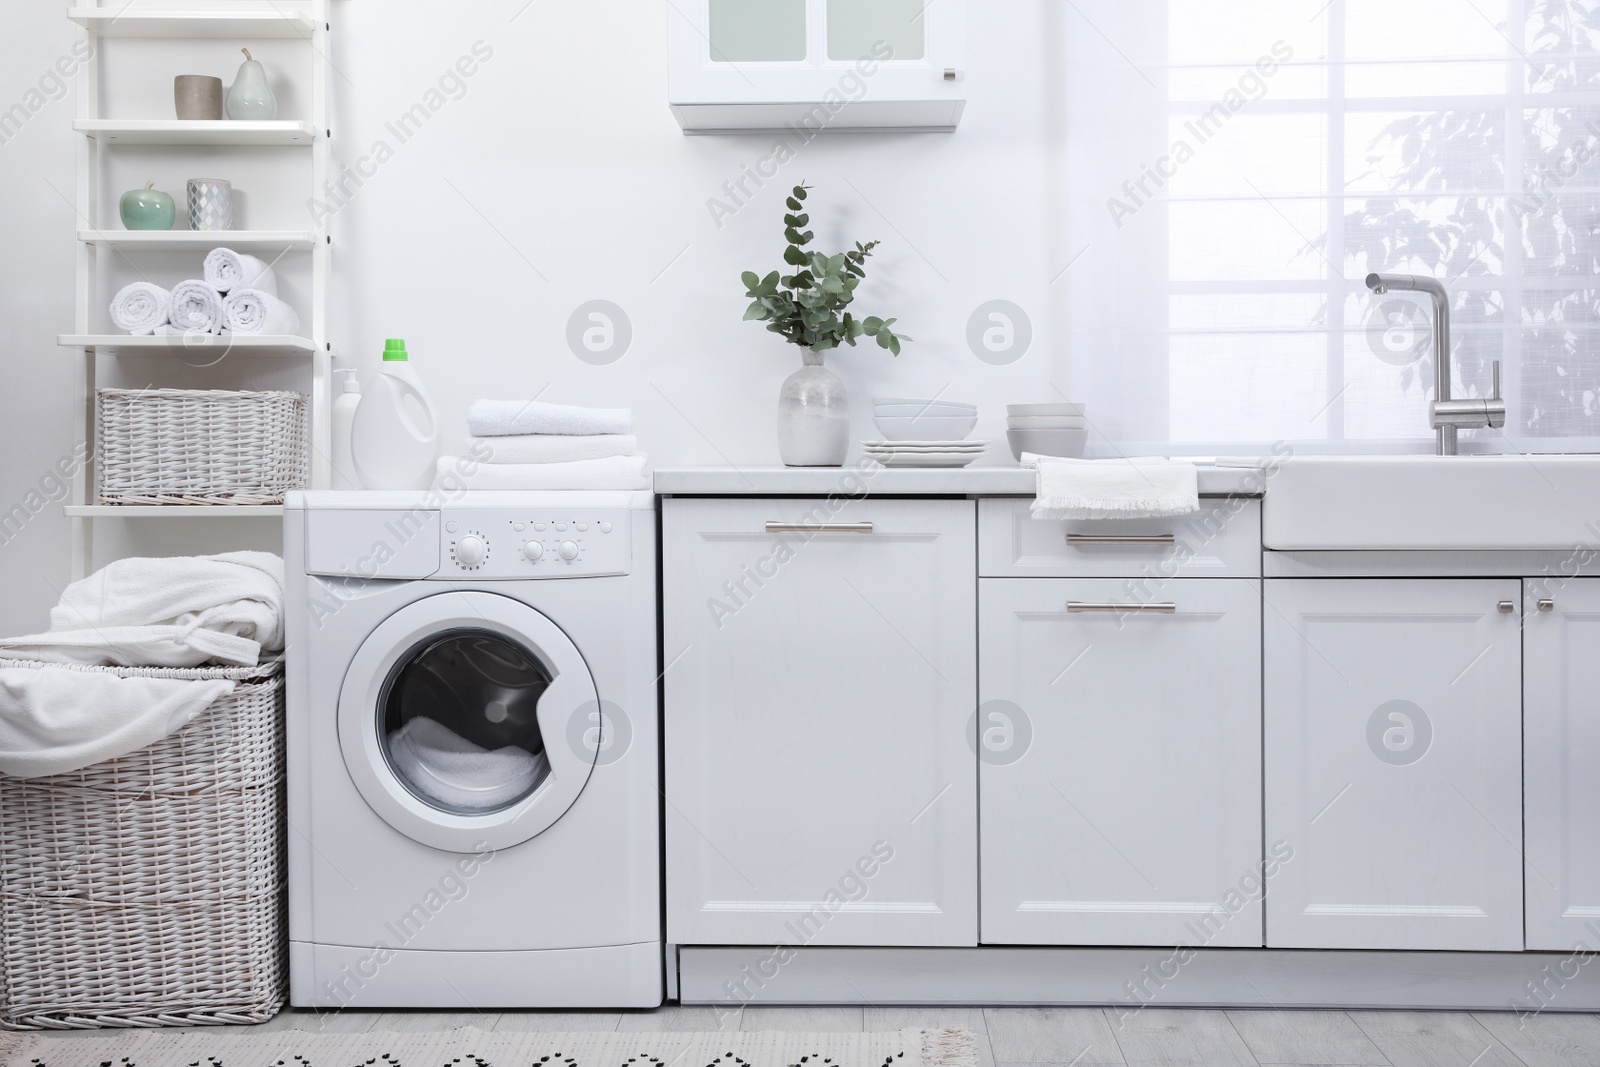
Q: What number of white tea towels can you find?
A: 1